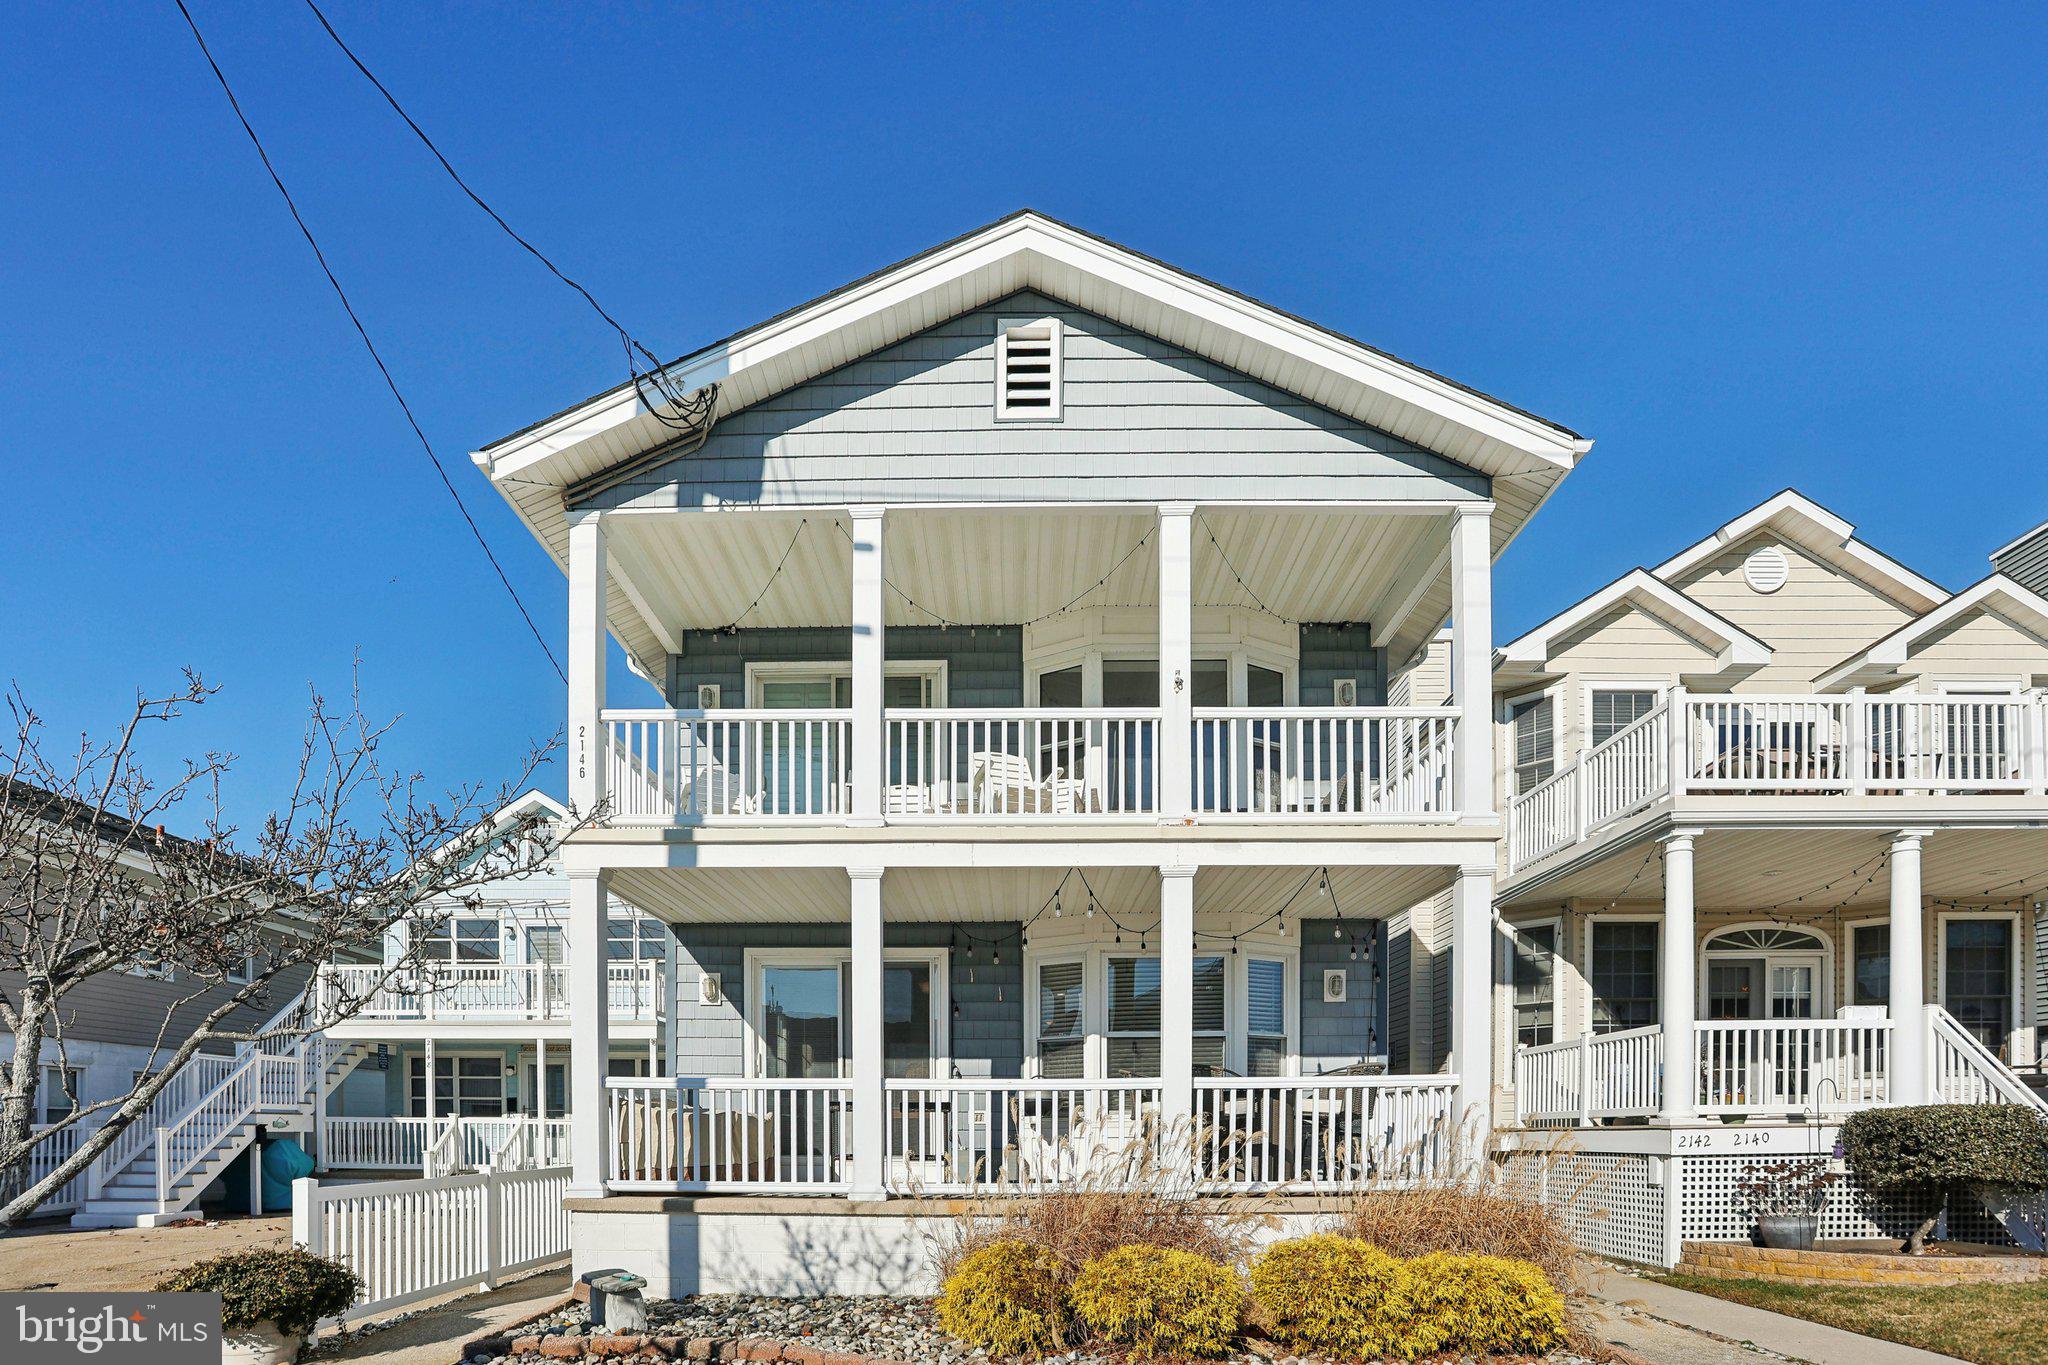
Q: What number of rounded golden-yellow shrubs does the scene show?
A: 4